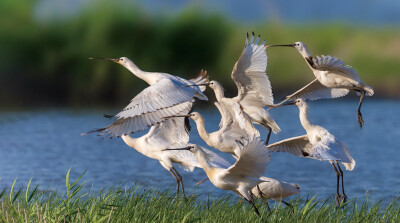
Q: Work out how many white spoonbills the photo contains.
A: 8